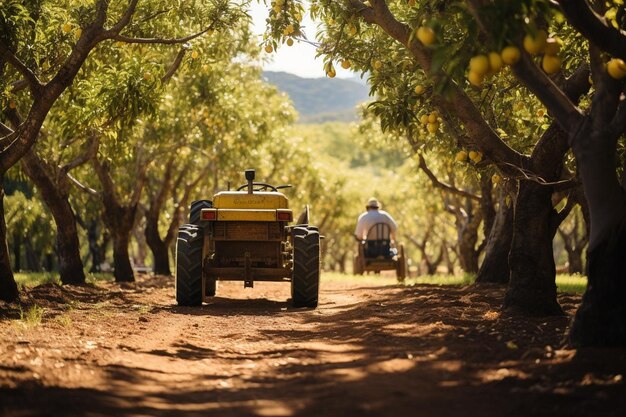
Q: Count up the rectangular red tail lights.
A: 2